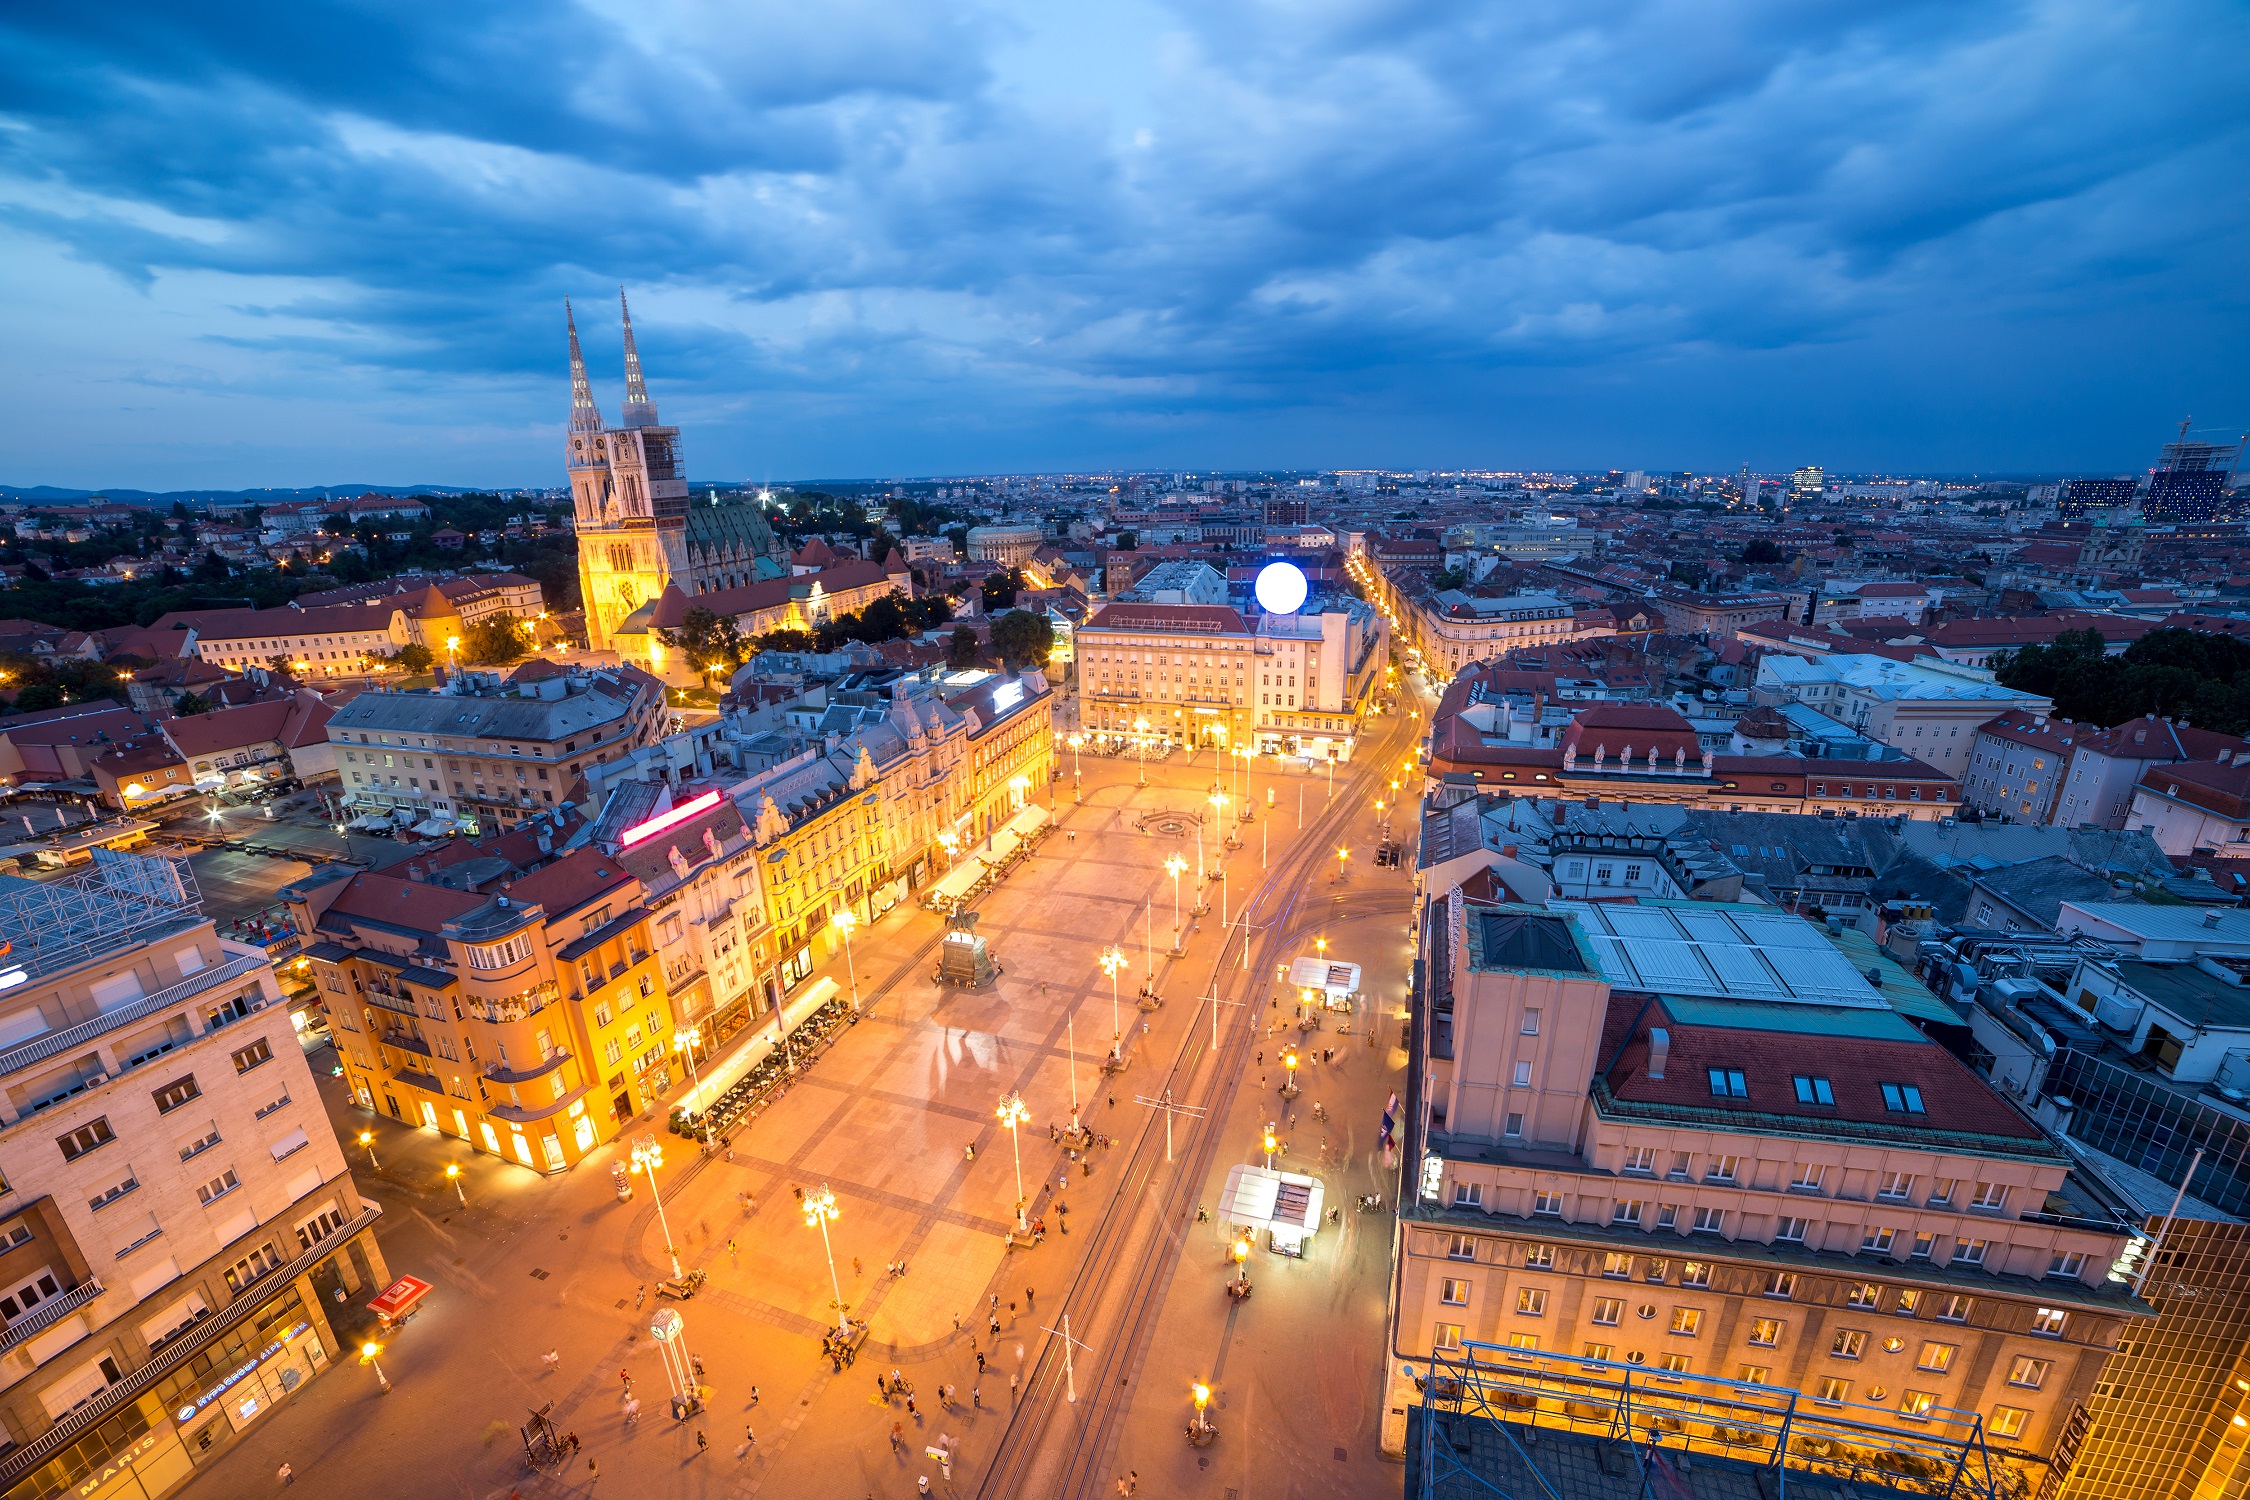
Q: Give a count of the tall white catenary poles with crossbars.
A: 4